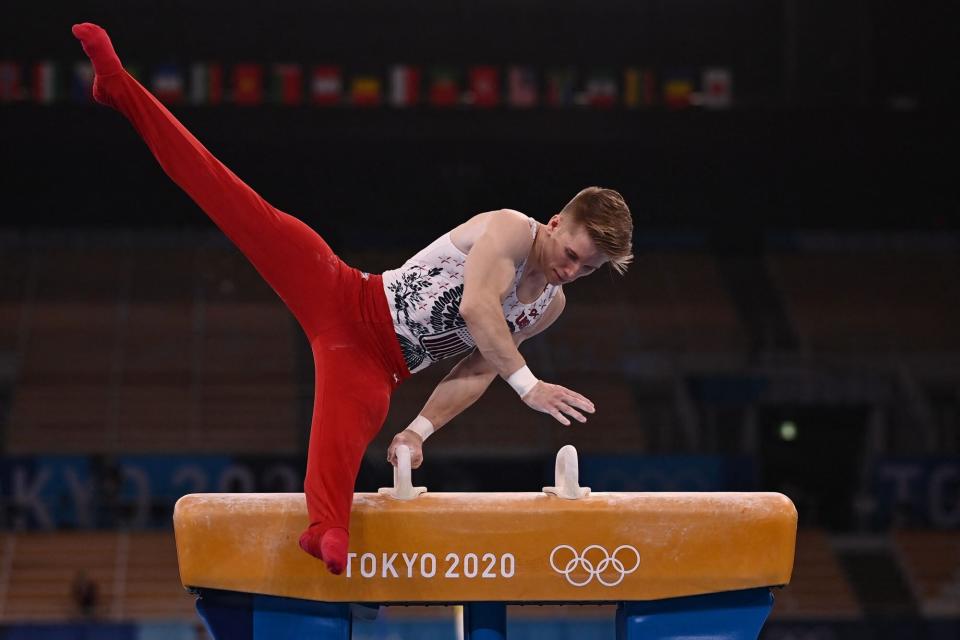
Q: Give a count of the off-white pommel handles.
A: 2